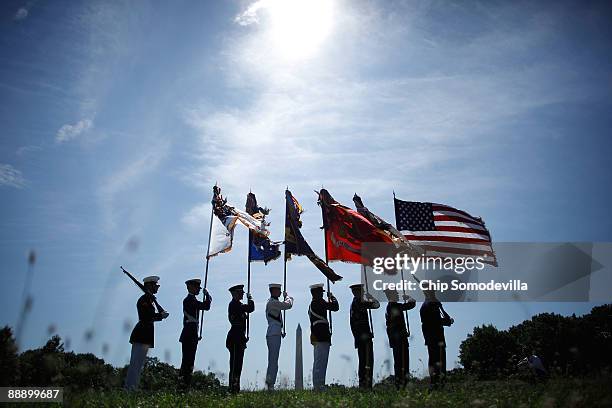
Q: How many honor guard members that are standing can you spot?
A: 8